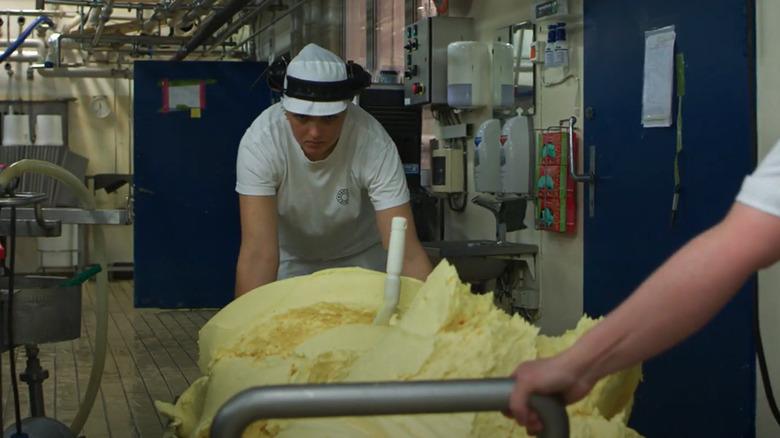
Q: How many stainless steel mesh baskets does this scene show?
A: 1